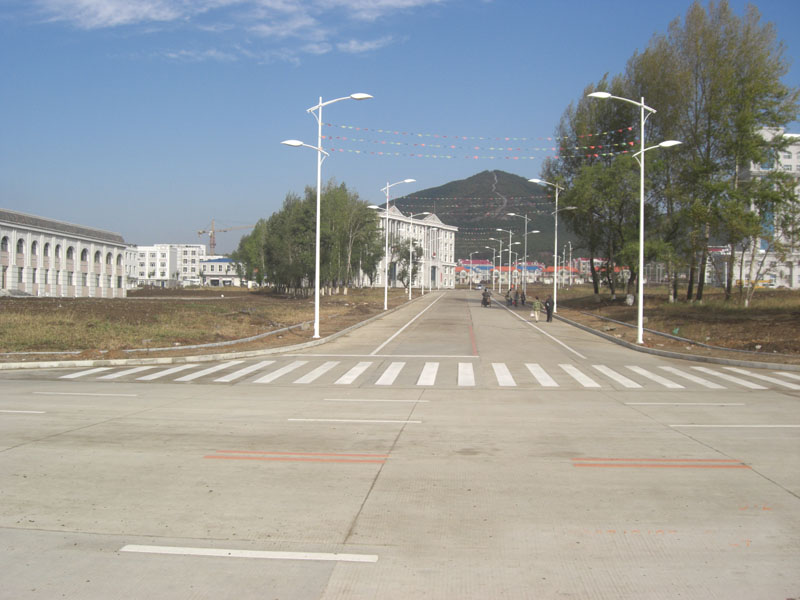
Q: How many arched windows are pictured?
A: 10